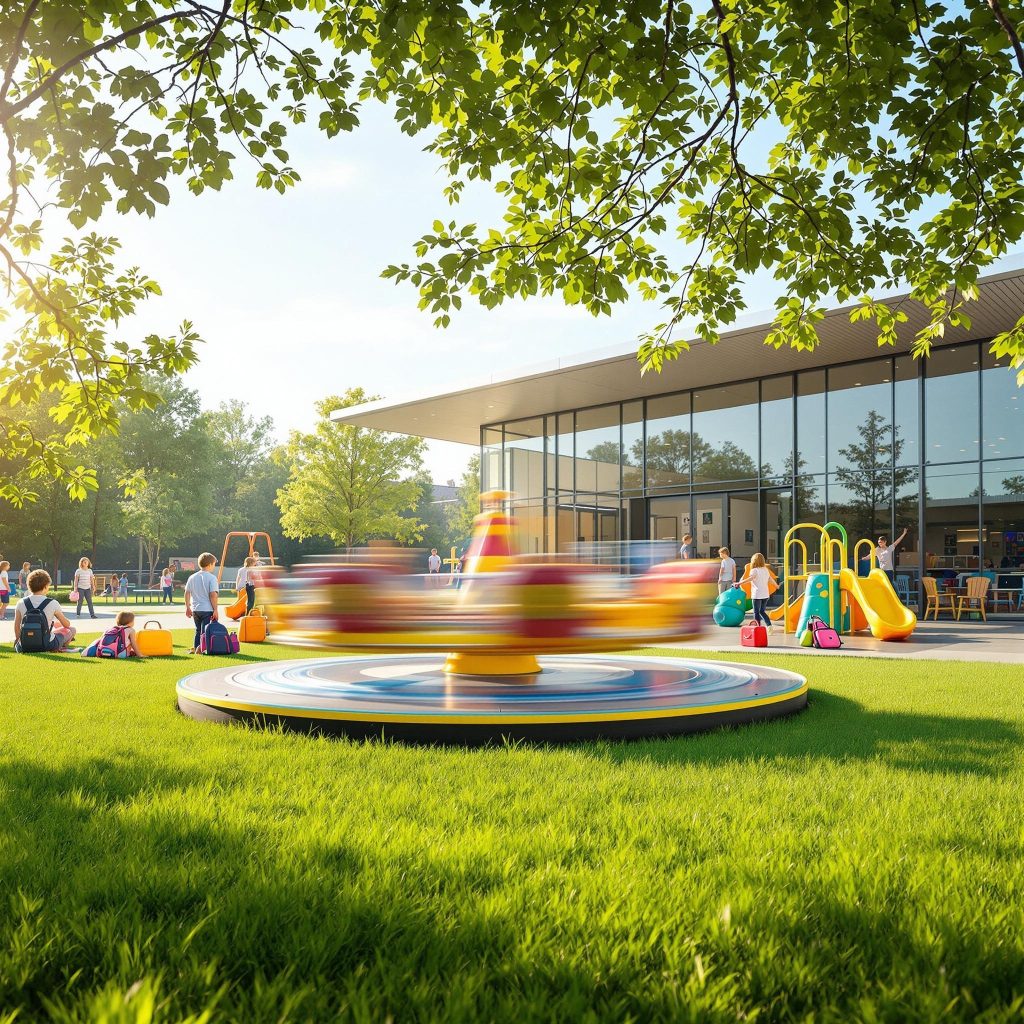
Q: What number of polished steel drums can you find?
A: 0